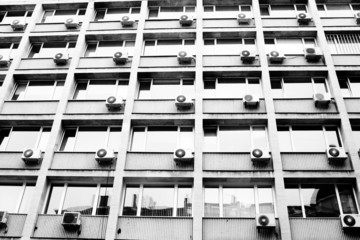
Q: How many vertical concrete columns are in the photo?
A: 6